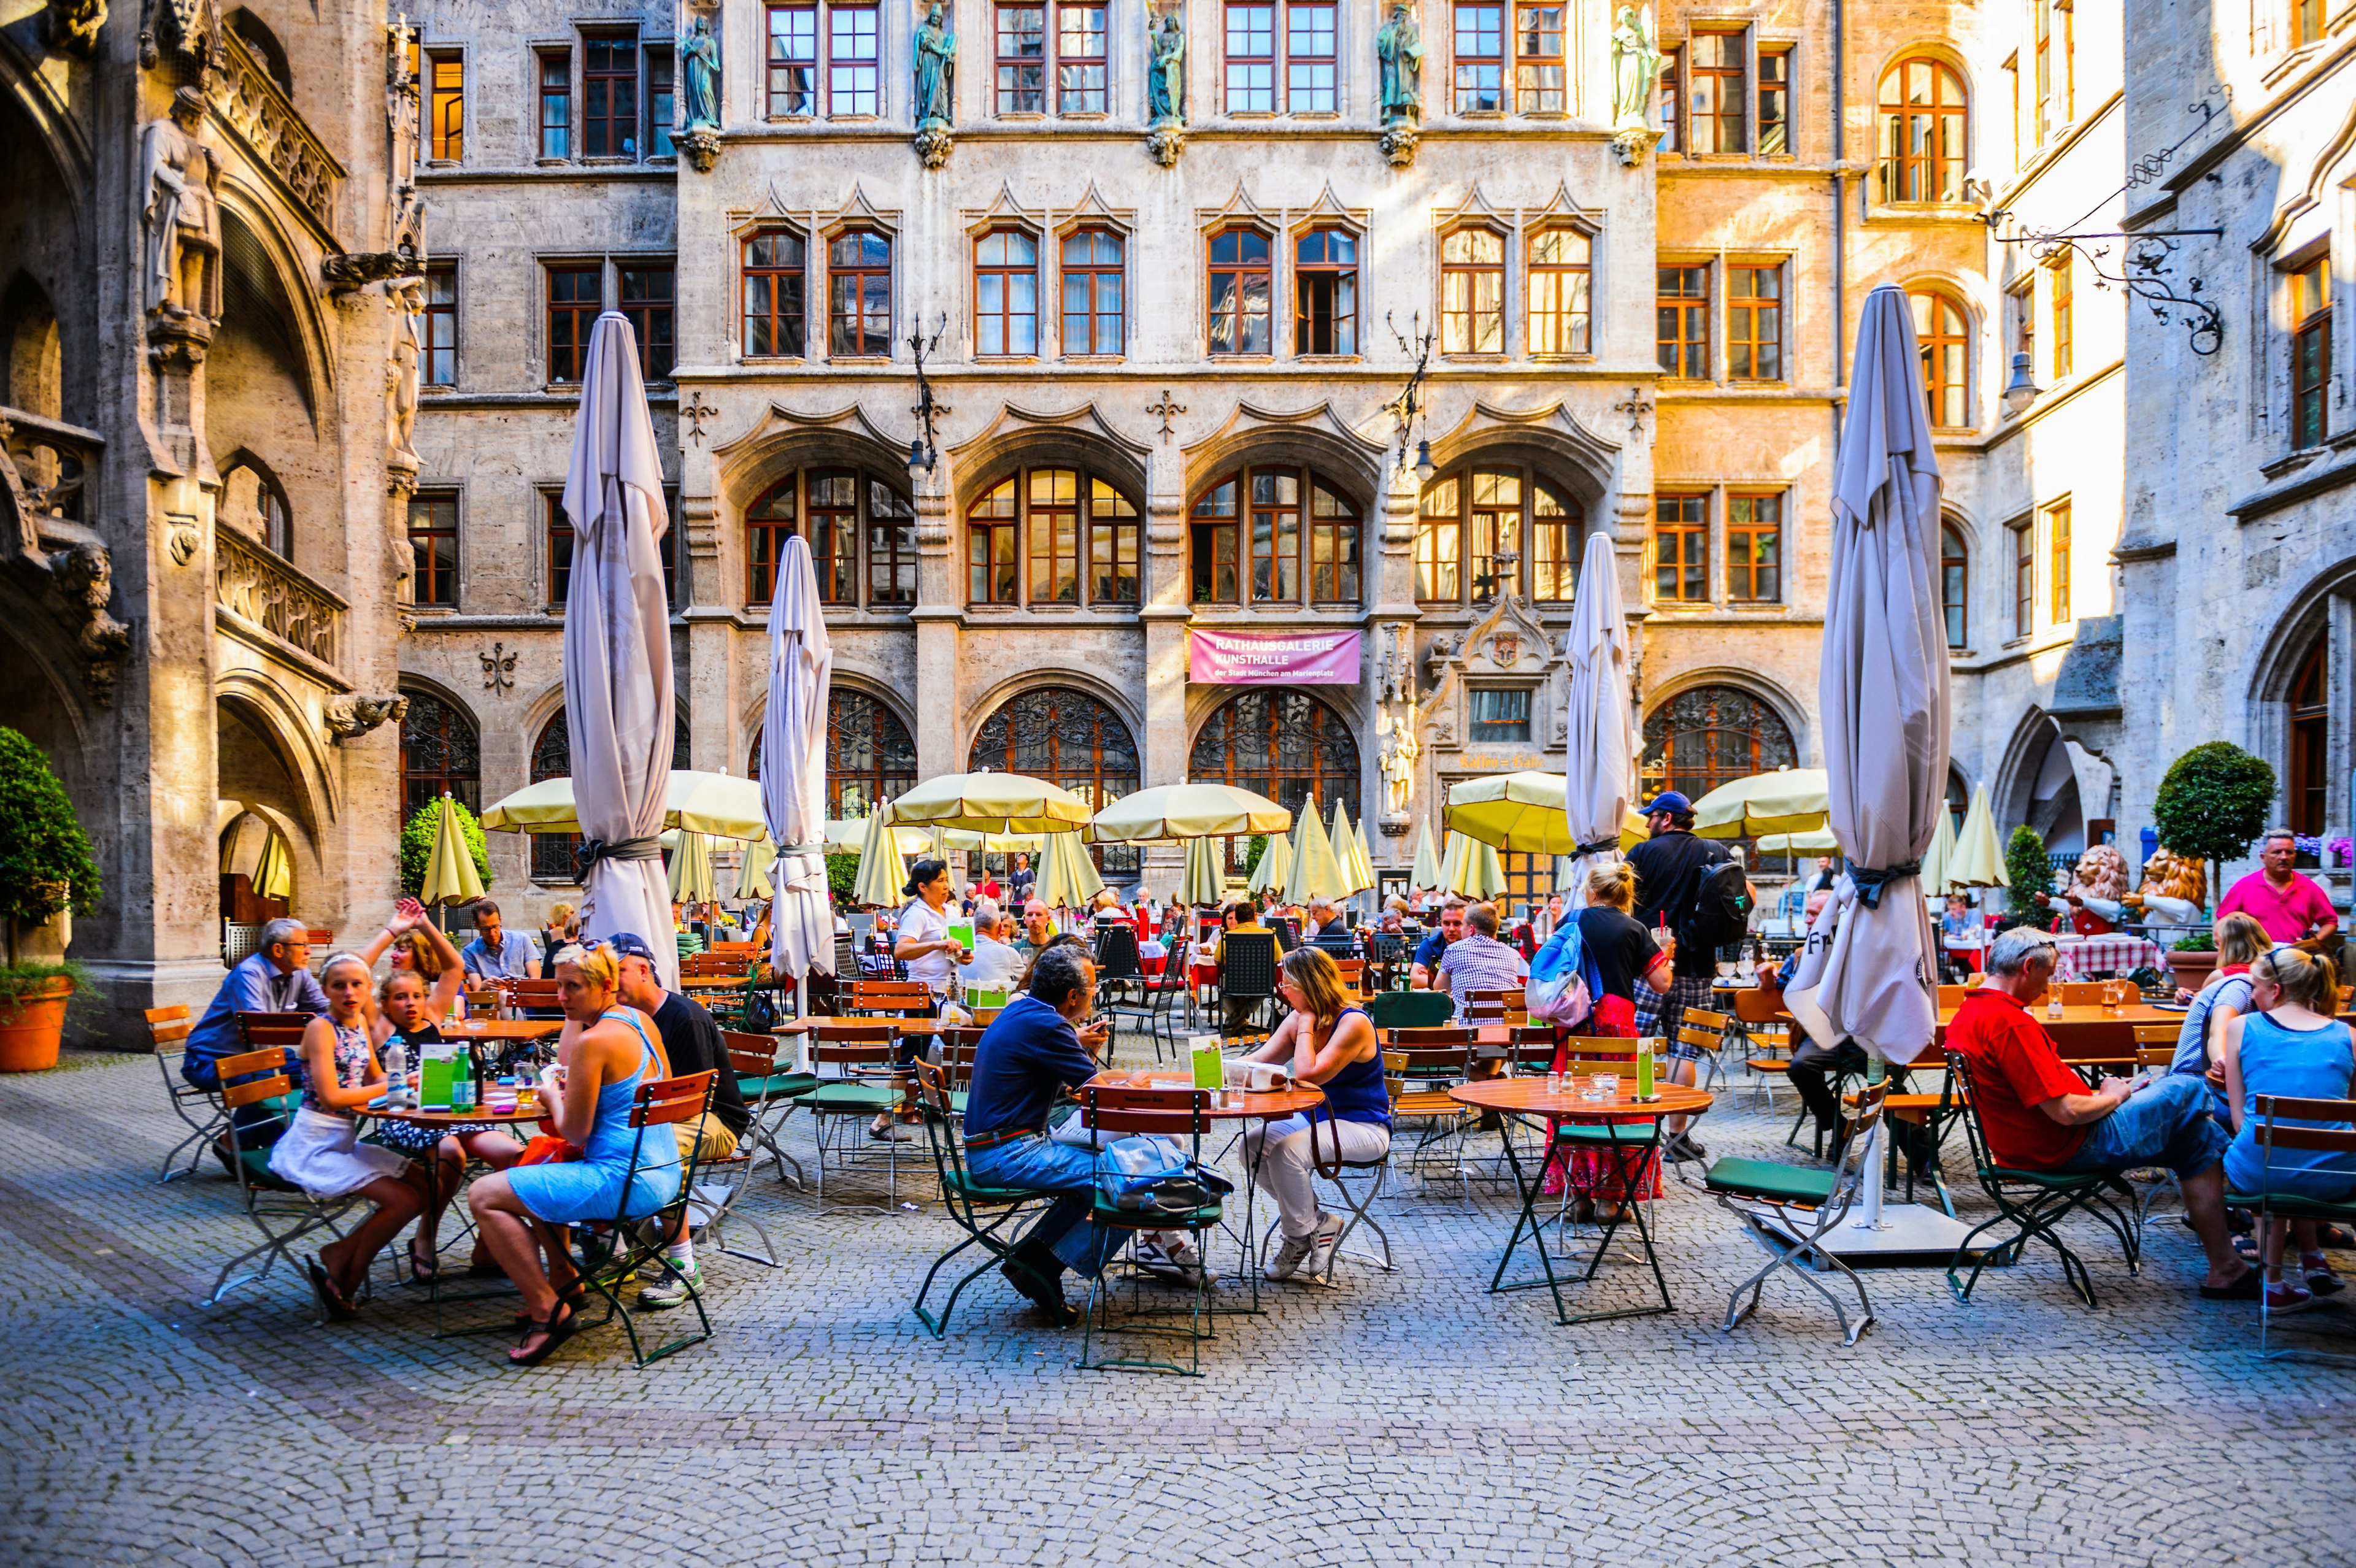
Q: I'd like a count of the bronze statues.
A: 5